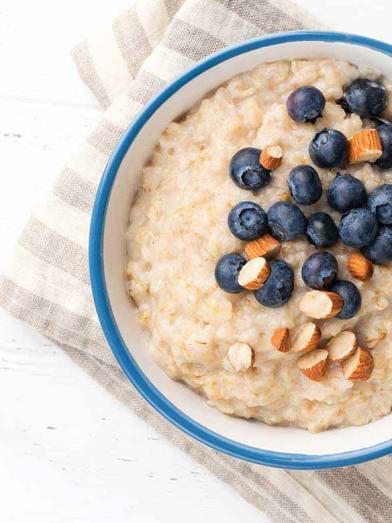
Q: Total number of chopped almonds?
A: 12